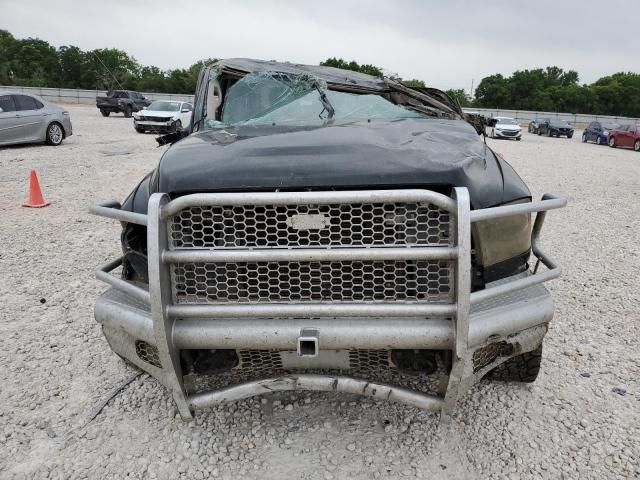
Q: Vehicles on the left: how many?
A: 3